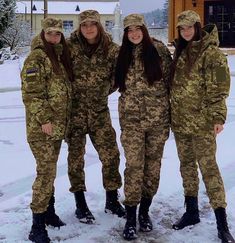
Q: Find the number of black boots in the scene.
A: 8